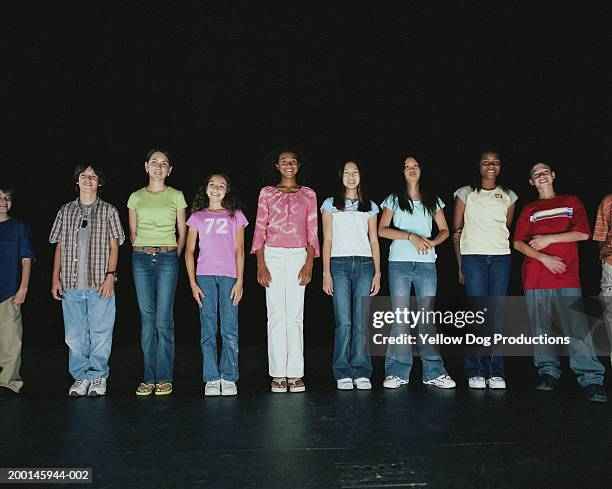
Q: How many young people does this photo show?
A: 10